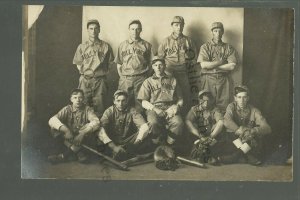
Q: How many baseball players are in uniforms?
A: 9